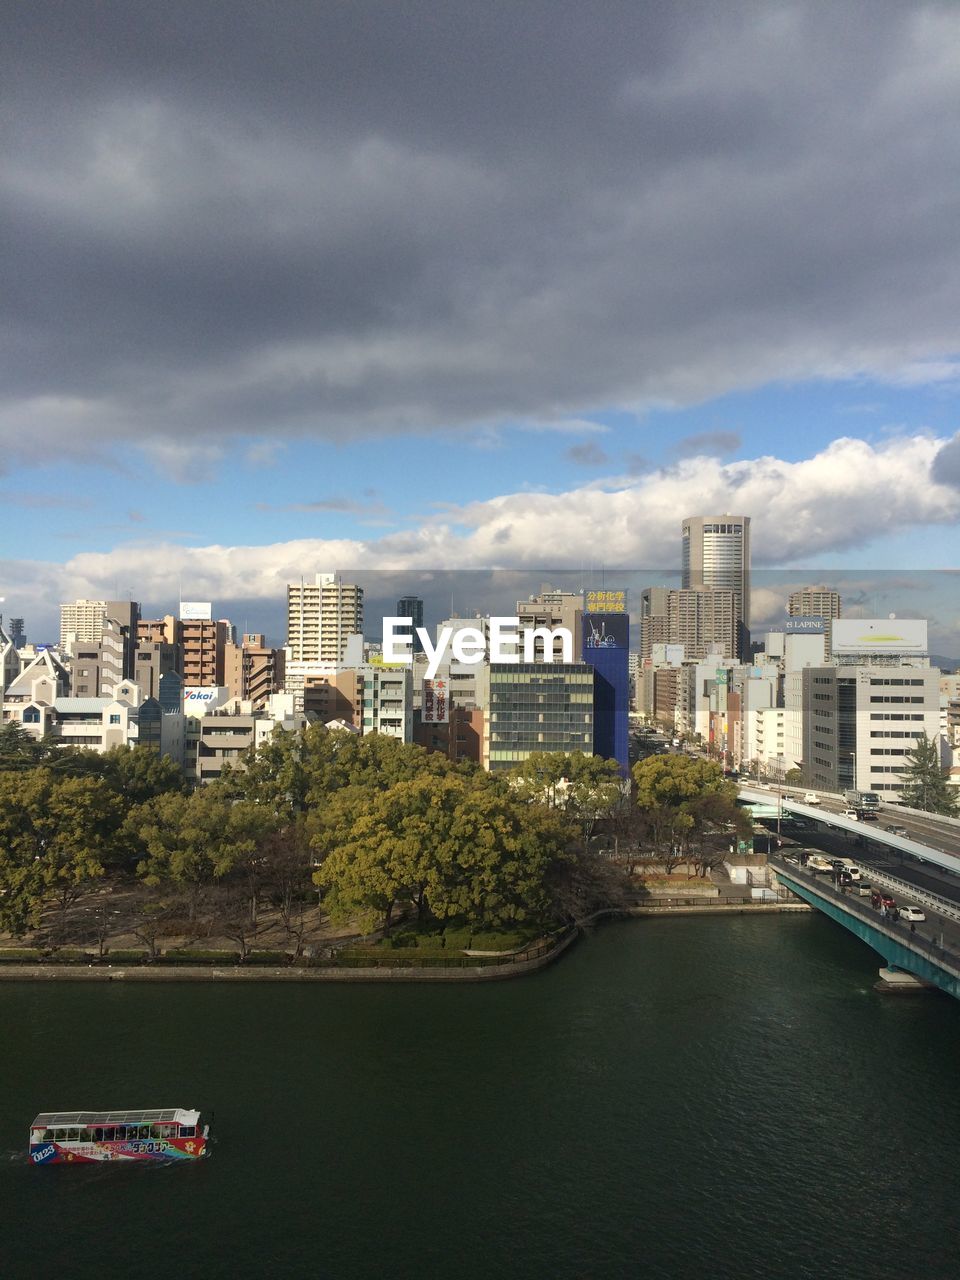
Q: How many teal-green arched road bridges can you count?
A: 1